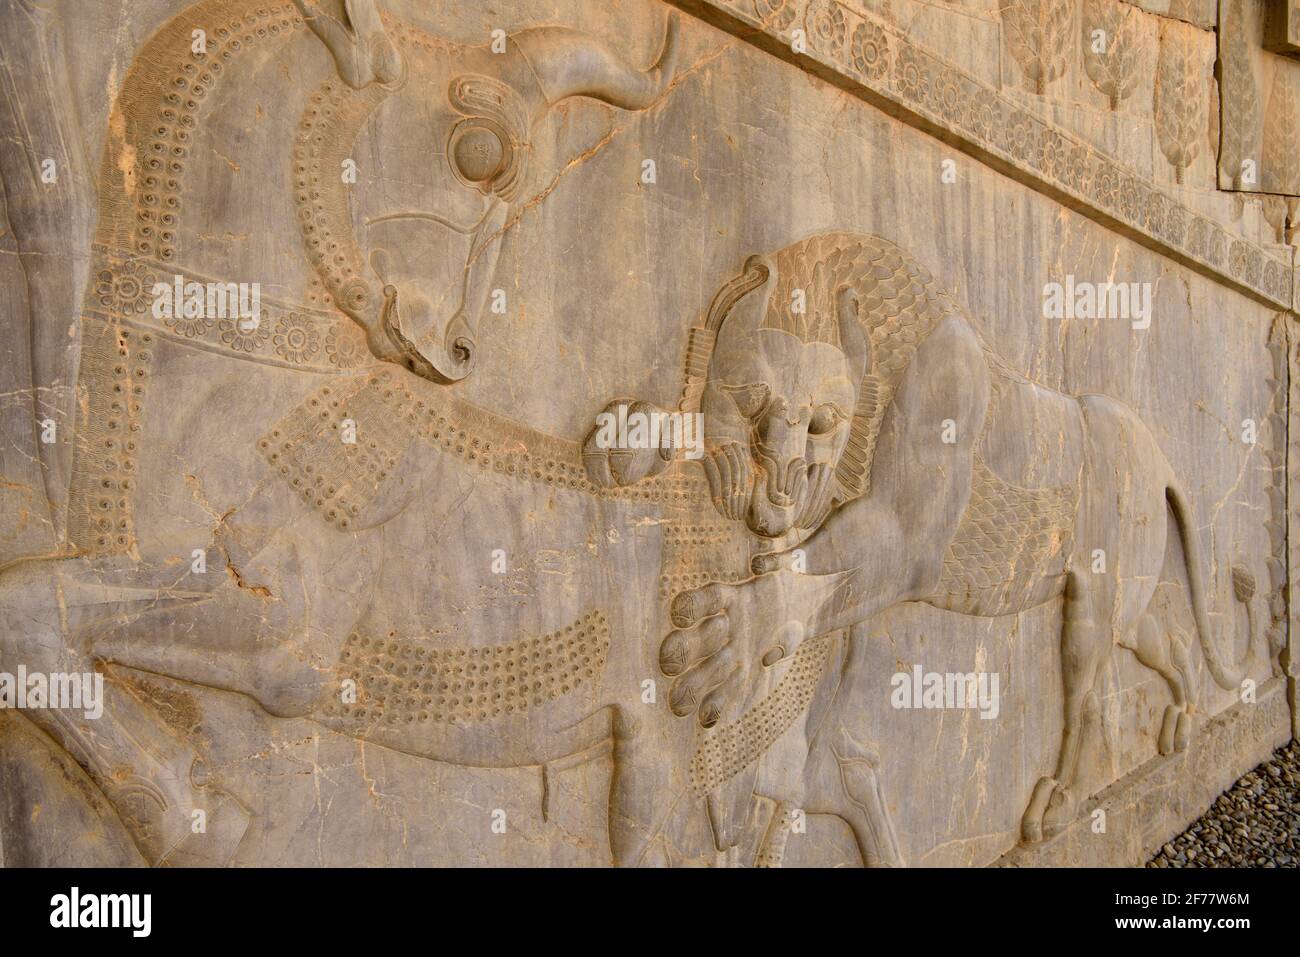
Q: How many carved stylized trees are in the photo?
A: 5